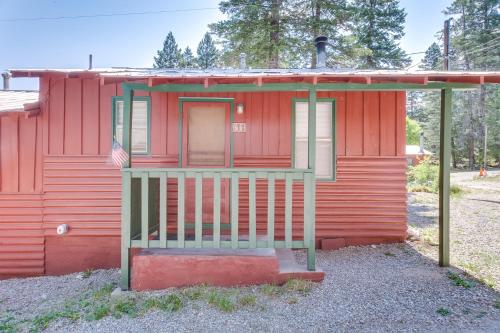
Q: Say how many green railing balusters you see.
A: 9